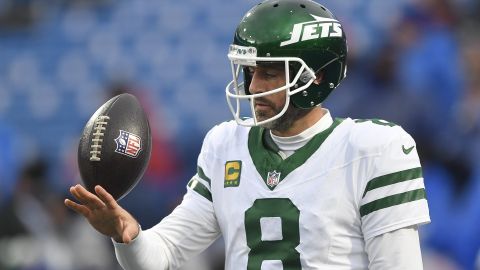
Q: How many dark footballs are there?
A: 1